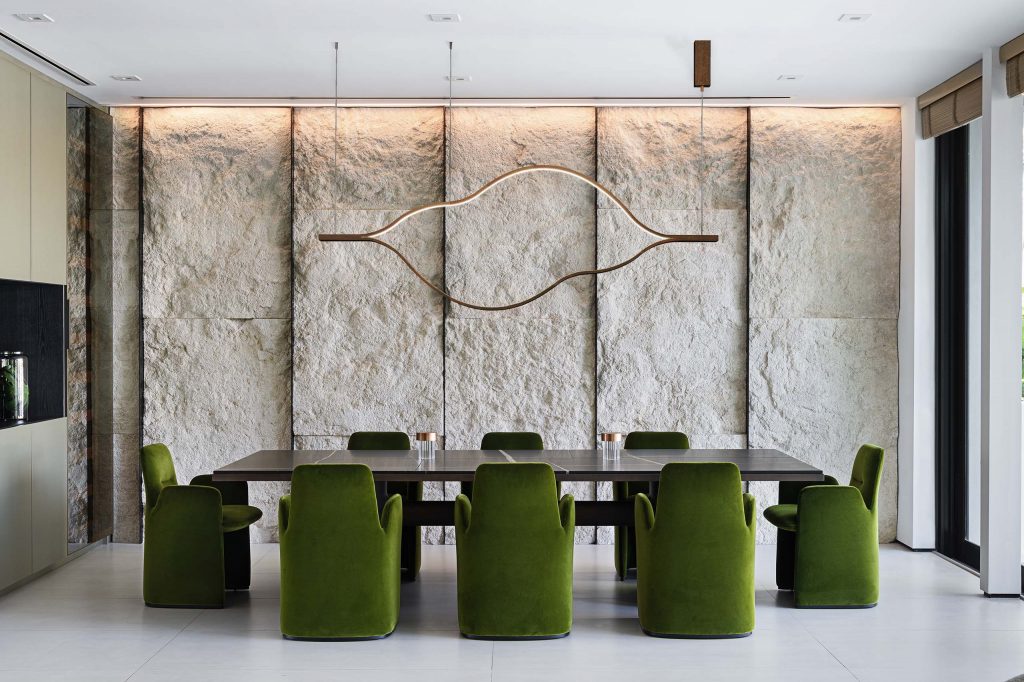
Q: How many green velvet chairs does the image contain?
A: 8